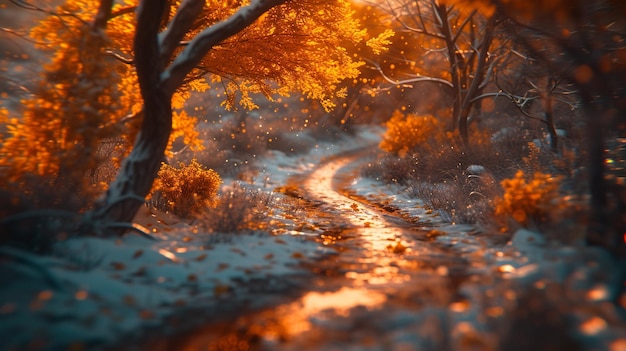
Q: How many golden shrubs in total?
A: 3